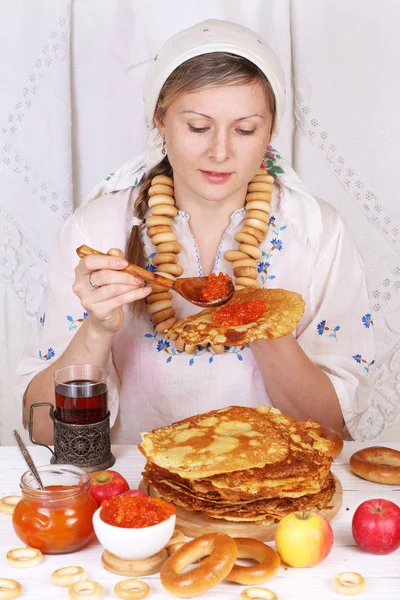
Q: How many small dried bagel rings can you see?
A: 8